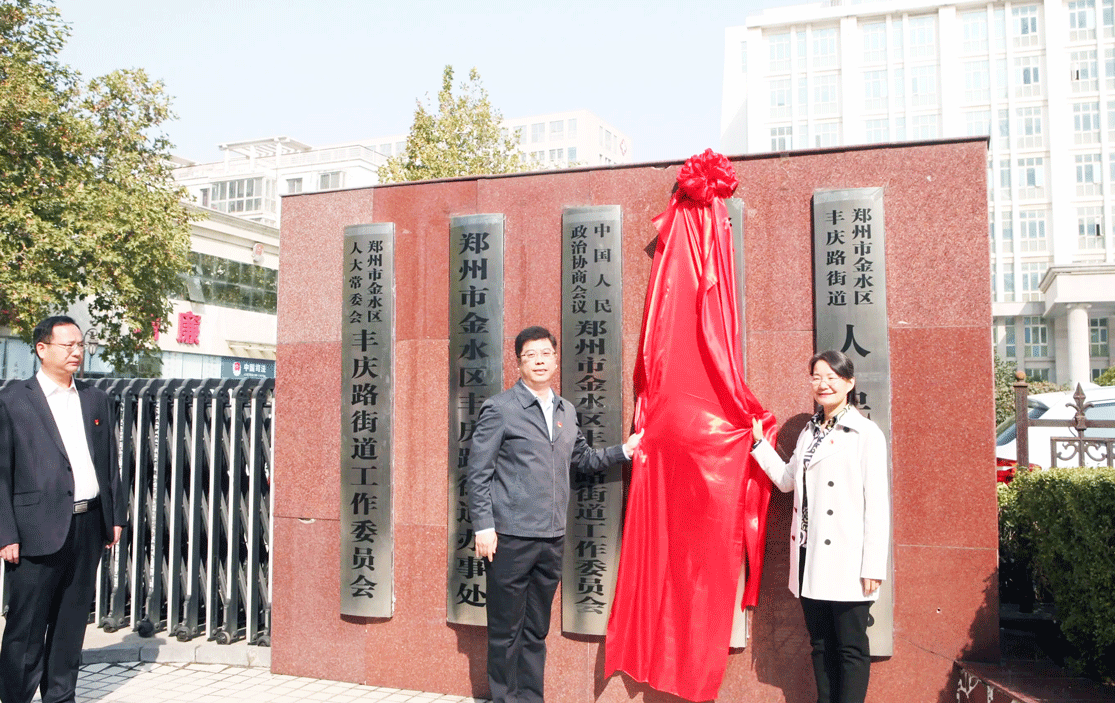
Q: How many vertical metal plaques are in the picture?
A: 5